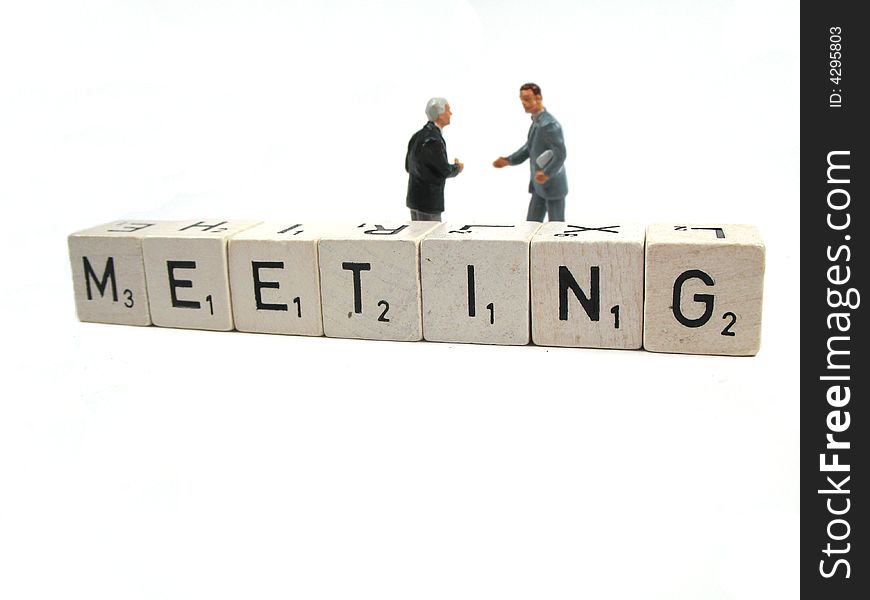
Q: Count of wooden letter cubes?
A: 7